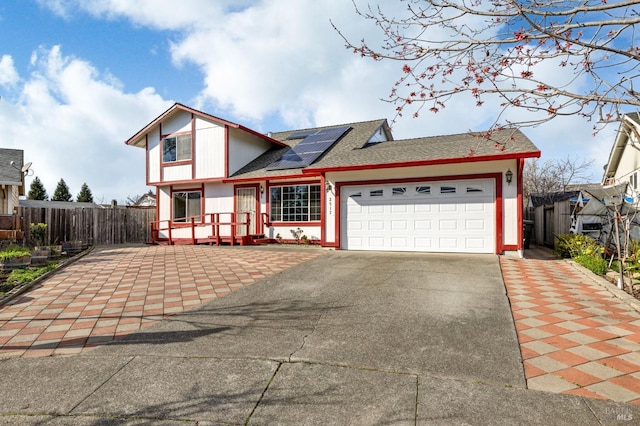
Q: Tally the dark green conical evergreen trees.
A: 3